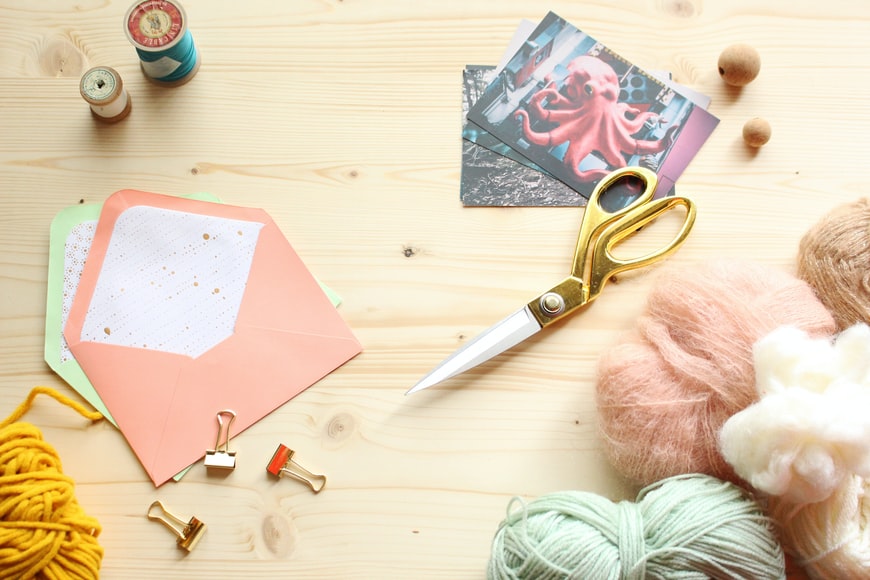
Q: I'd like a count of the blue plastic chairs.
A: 0